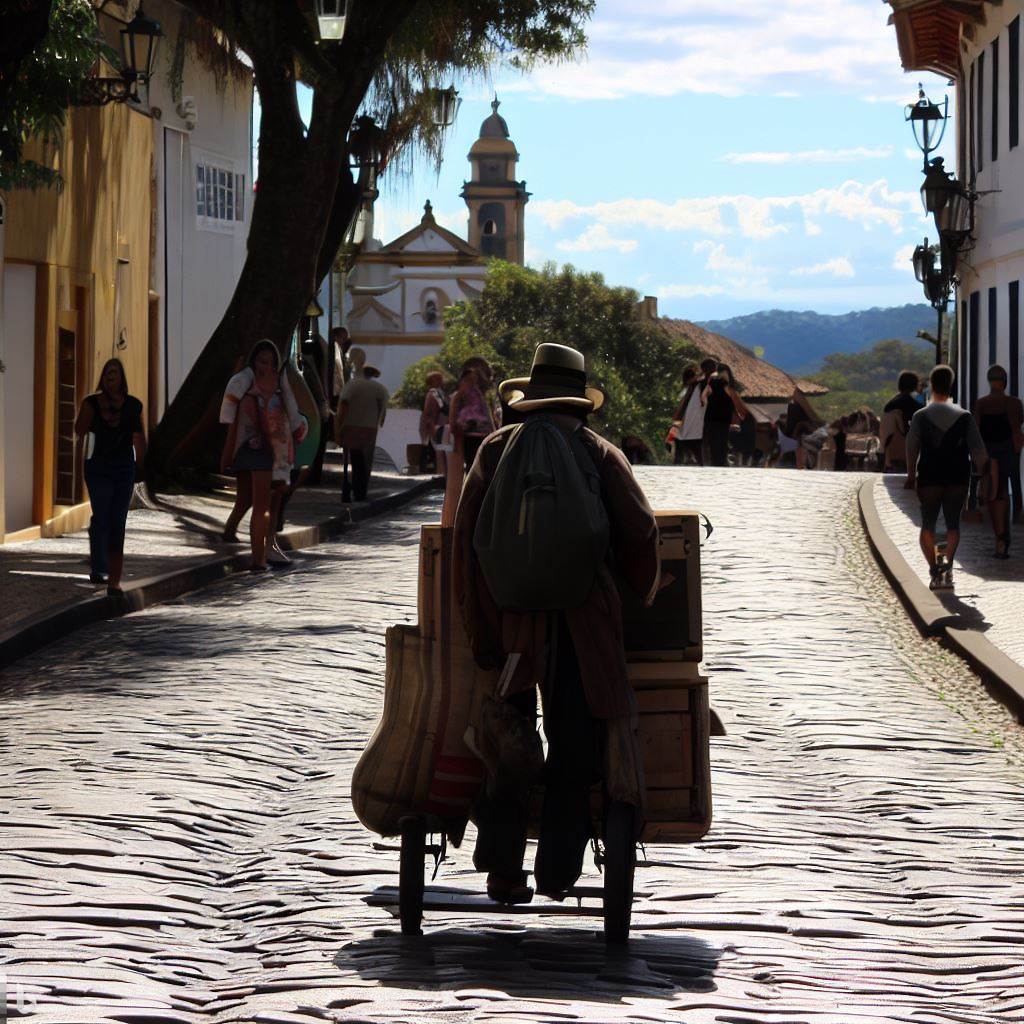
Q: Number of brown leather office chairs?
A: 0